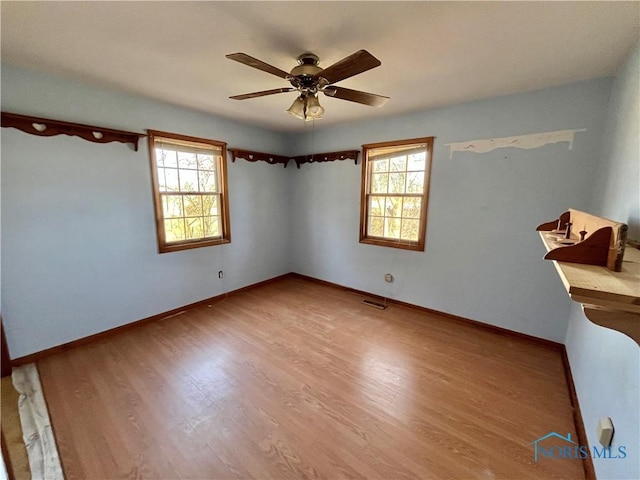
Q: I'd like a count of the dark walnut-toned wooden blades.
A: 4